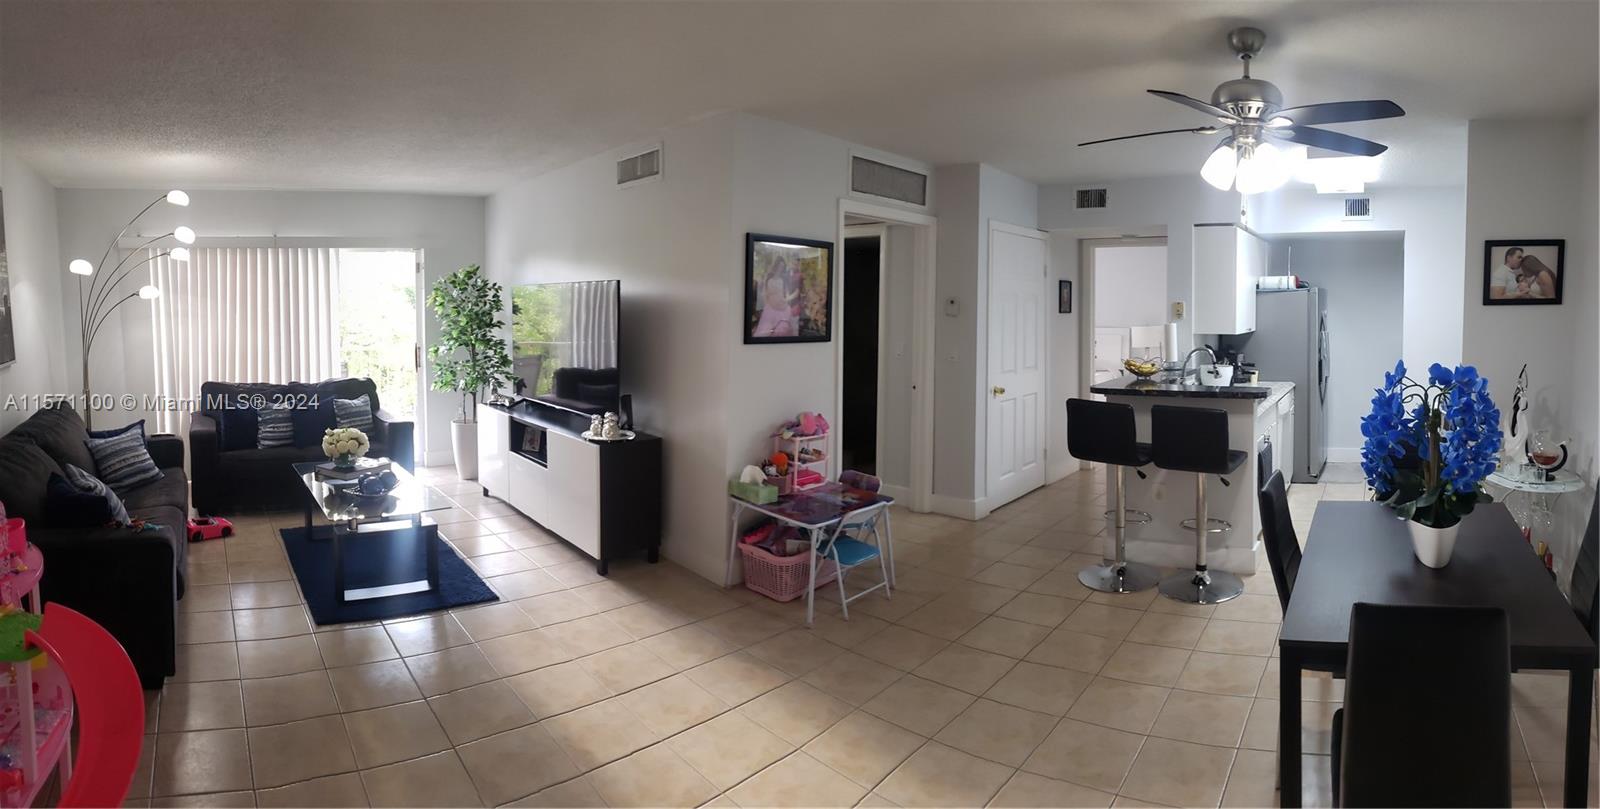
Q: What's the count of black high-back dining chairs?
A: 4